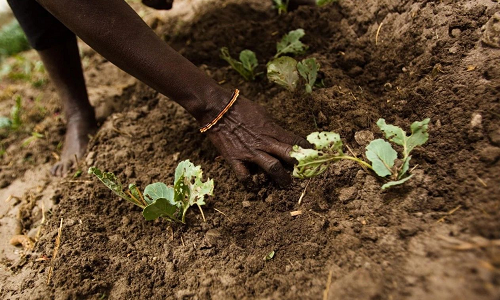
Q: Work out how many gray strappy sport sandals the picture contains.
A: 0